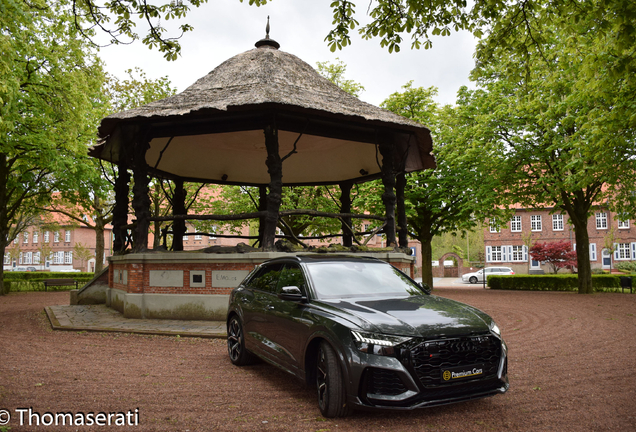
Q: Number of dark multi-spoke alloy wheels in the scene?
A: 2